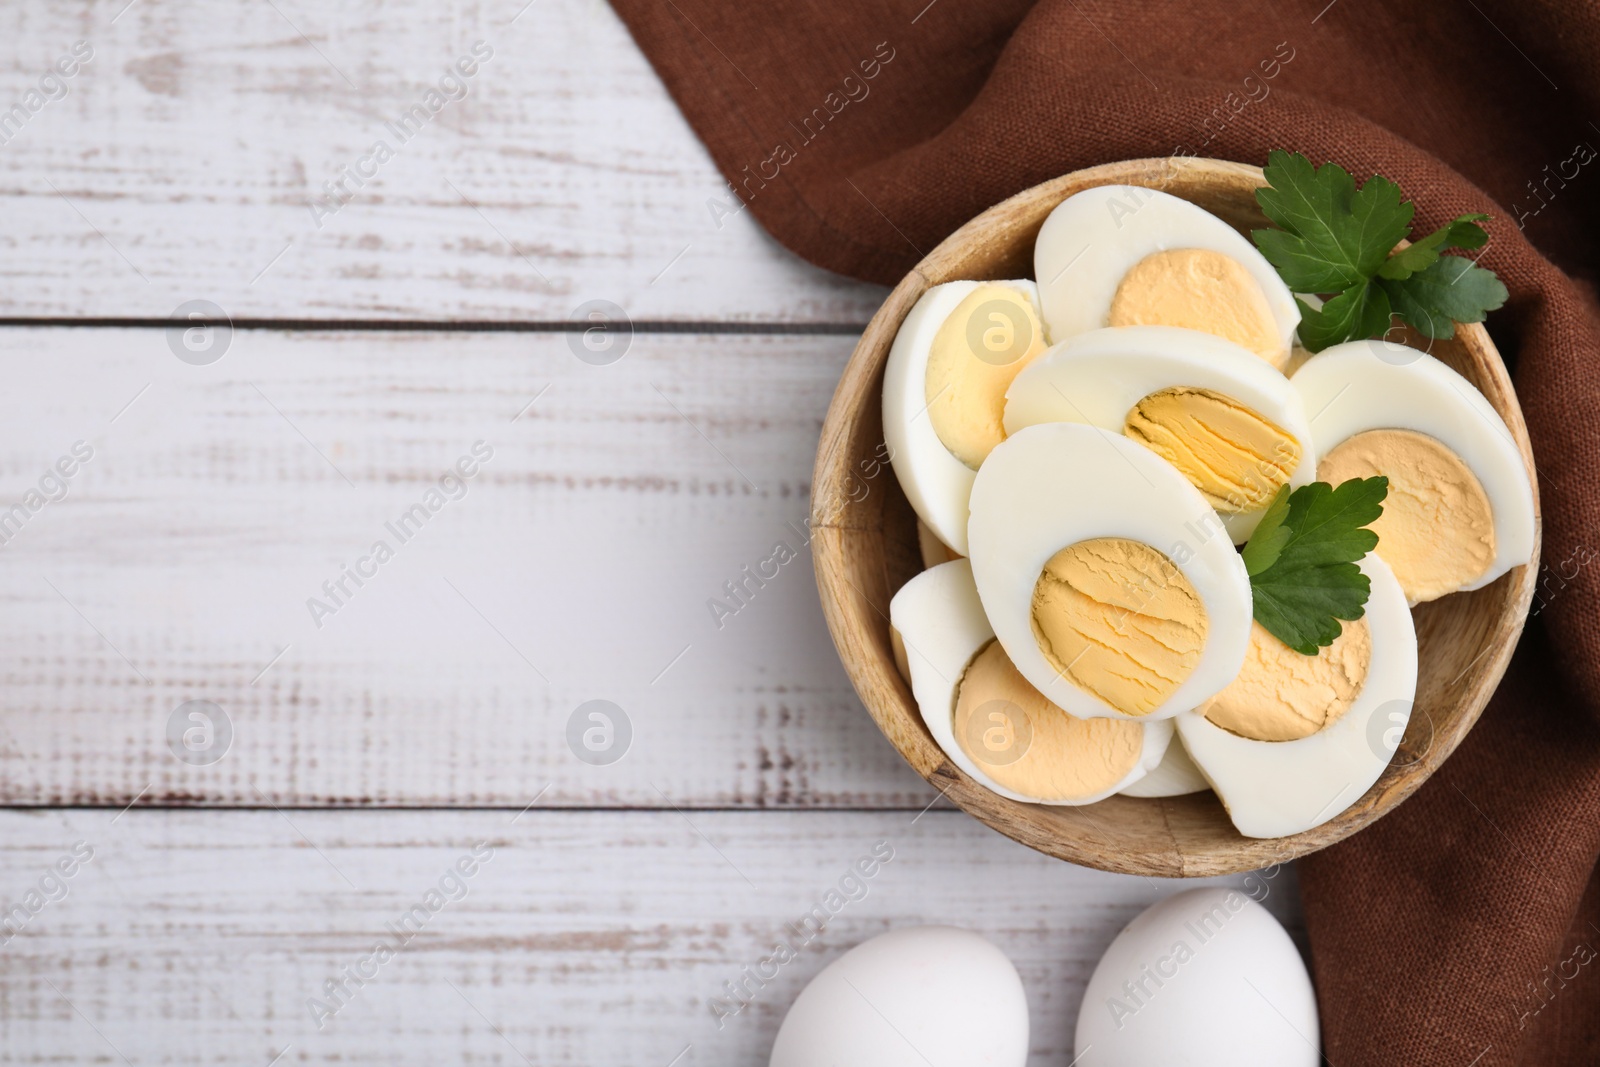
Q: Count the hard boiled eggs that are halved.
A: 7